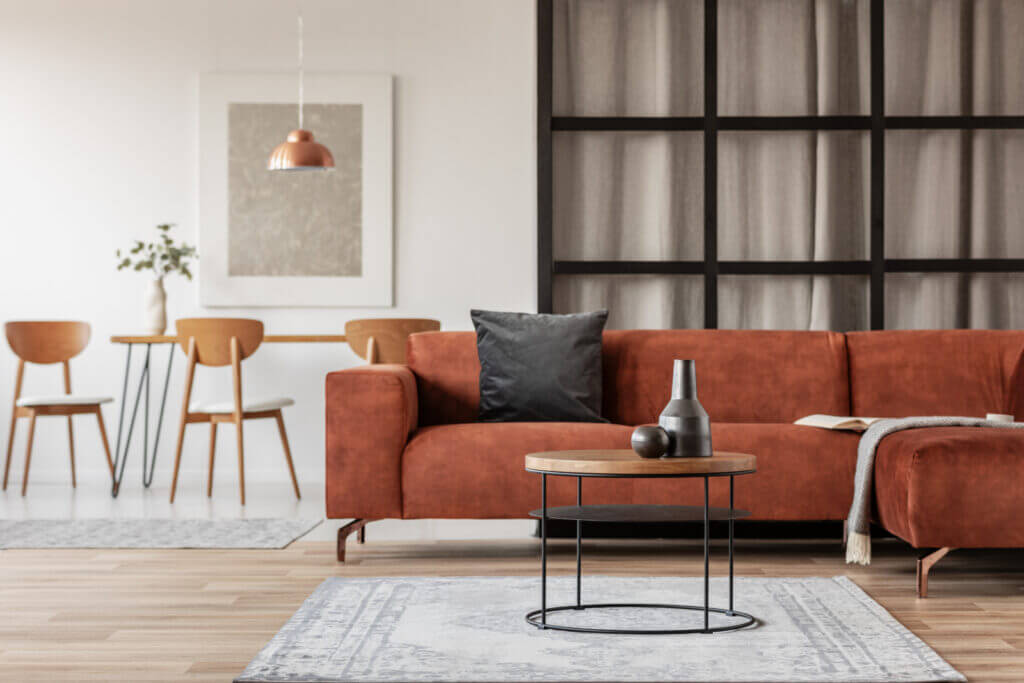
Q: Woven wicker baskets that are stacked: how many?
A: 0